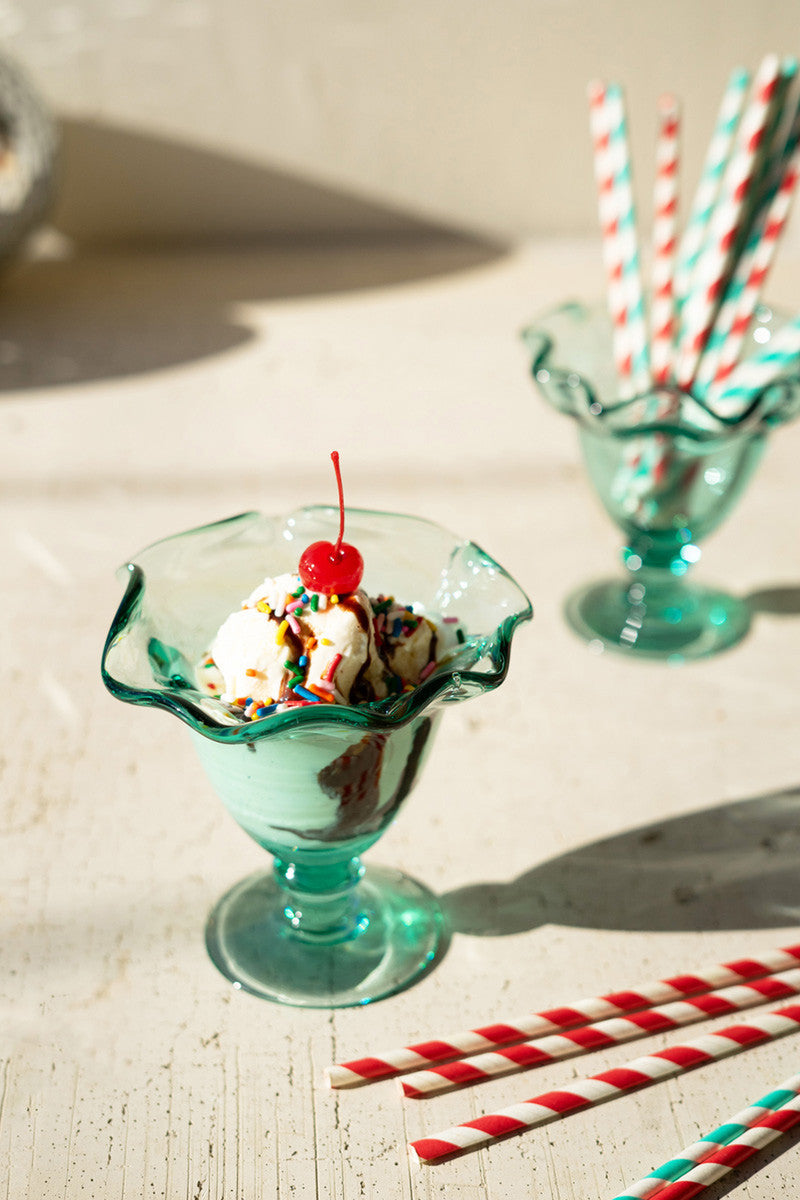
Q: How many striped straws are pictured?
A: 14